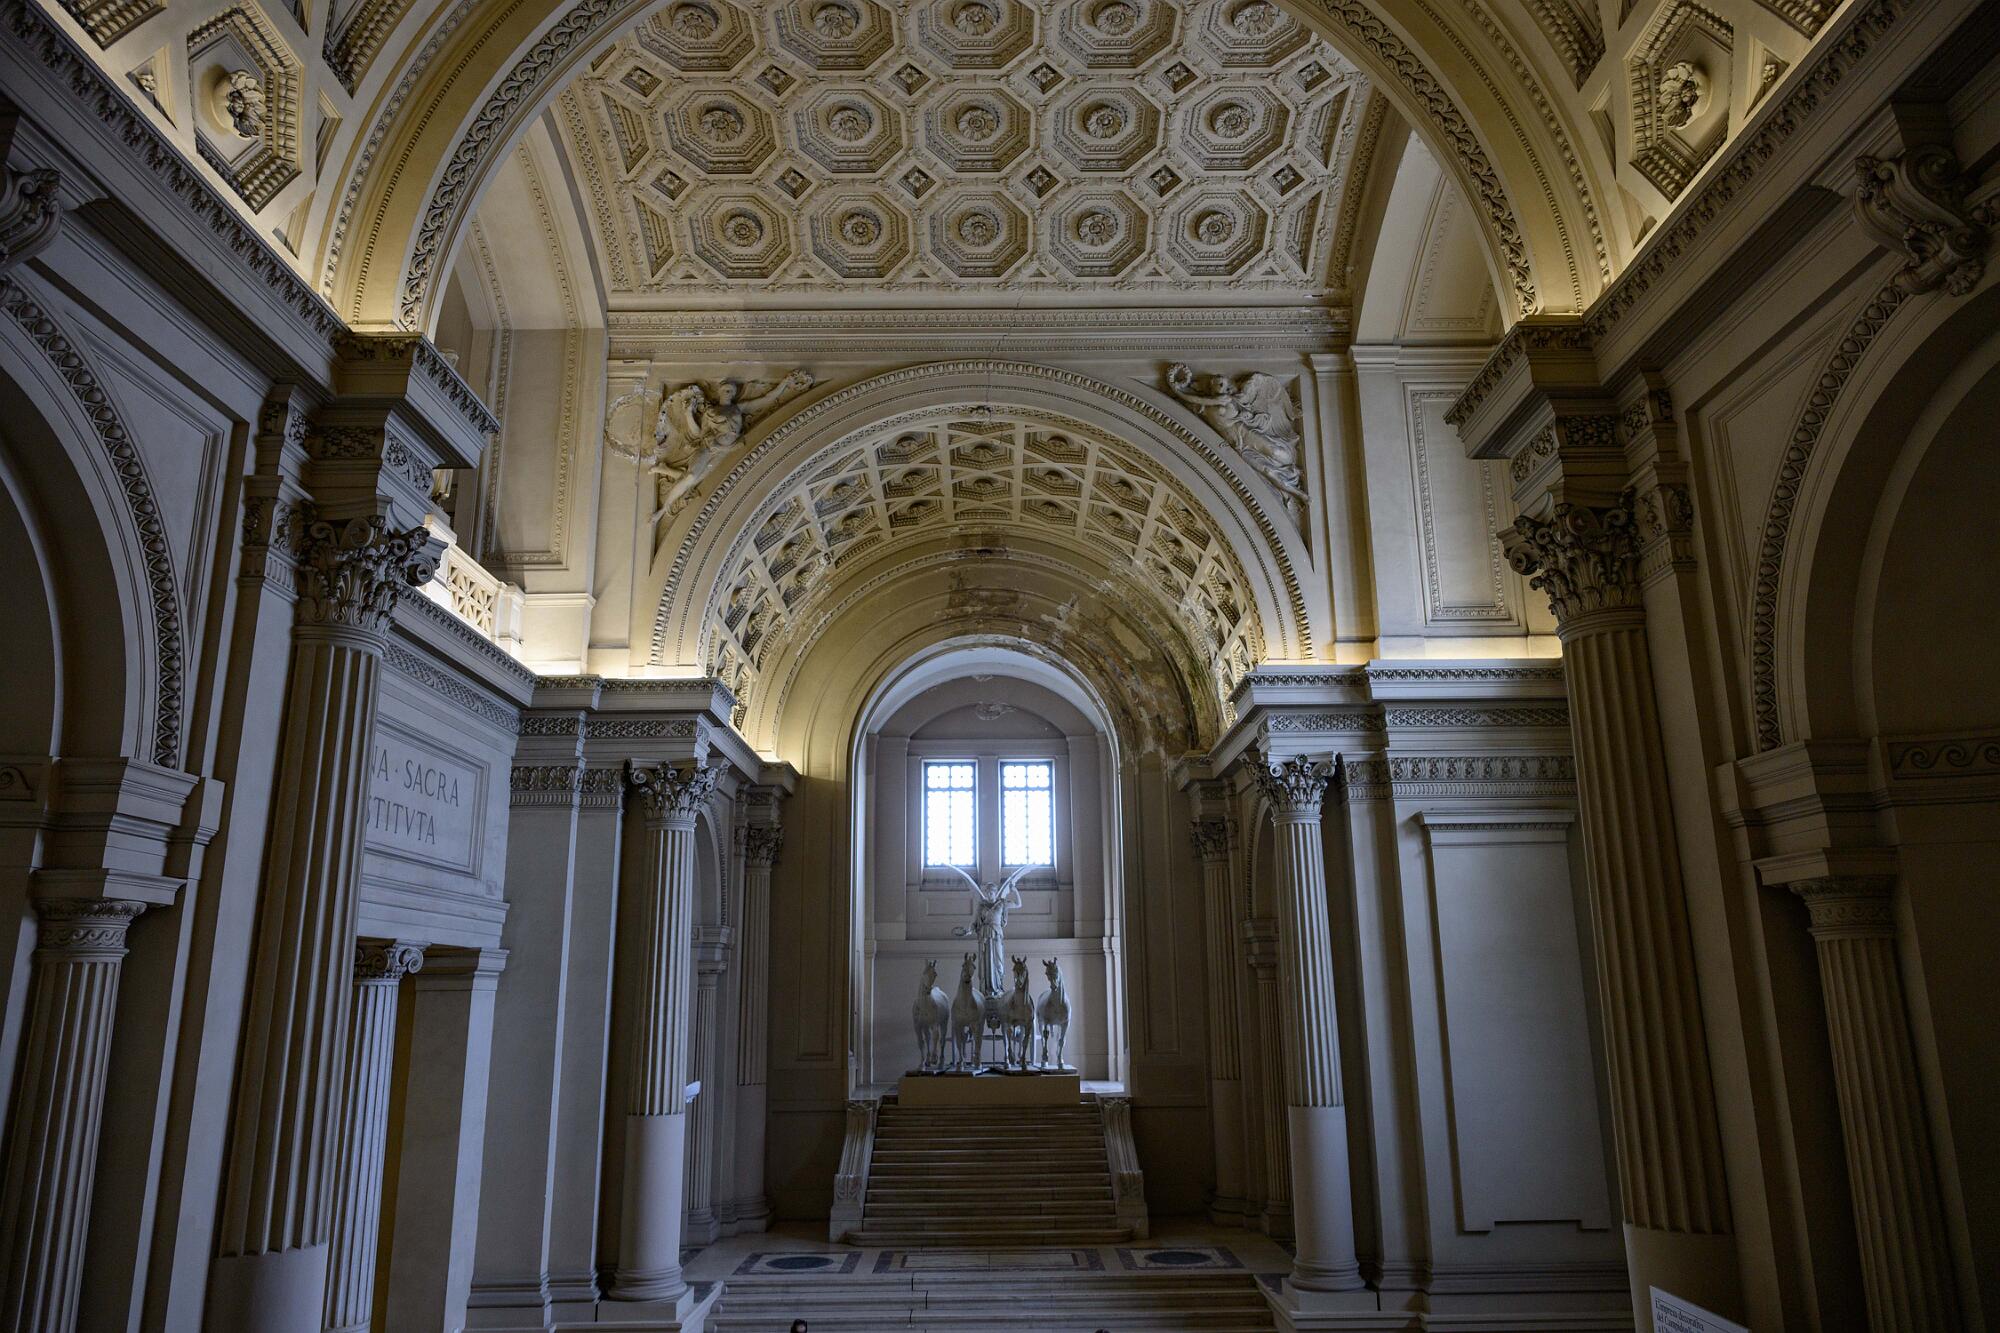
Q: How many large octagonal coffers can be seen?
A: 15